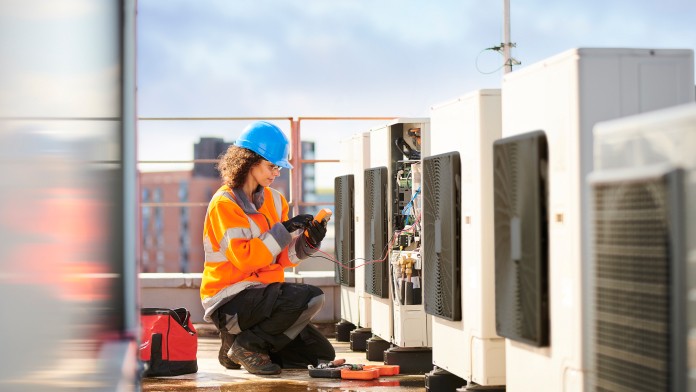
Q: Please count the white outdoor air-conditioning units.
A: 5